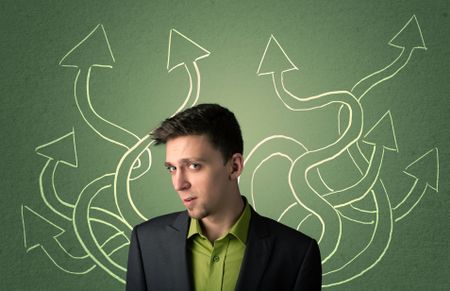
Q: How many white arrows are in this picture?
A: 8